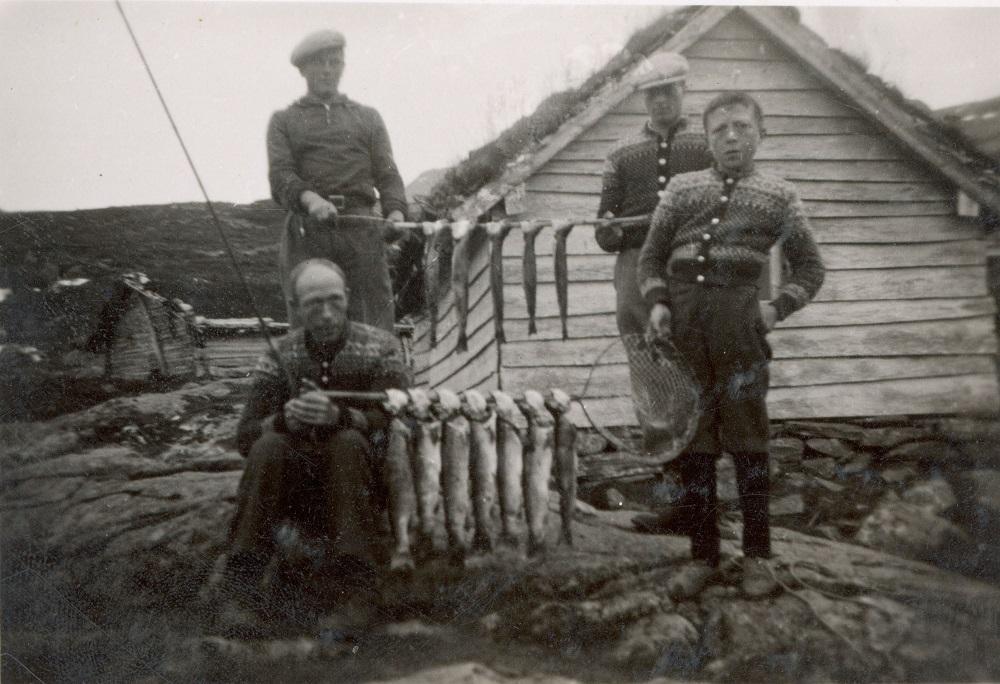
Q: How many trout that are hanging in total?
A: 12